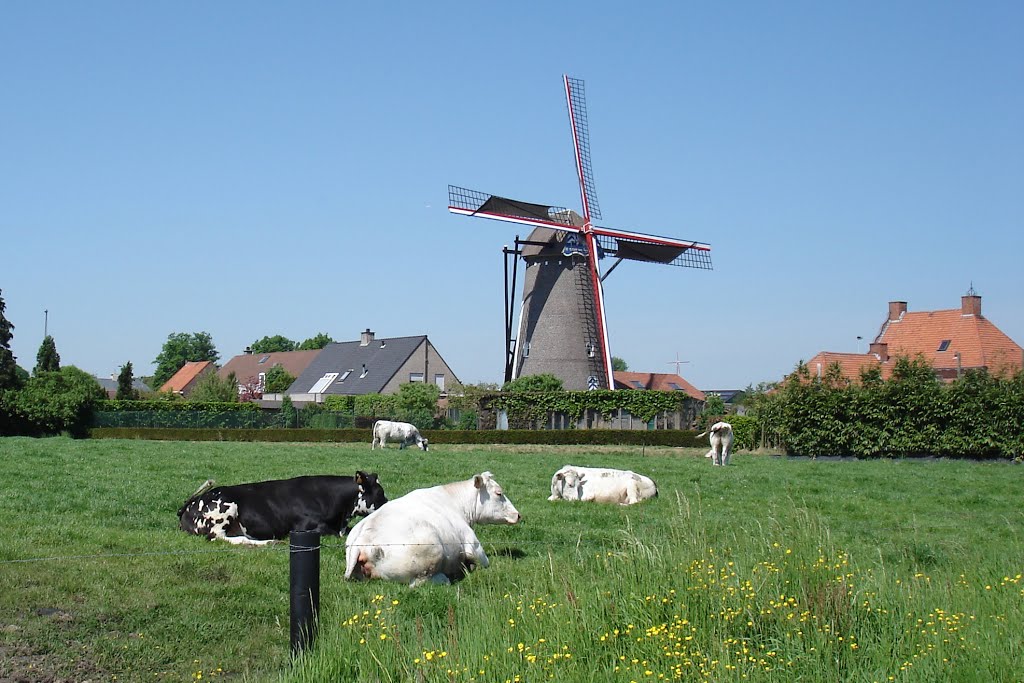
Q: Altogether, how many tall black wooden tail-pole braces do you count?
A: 2